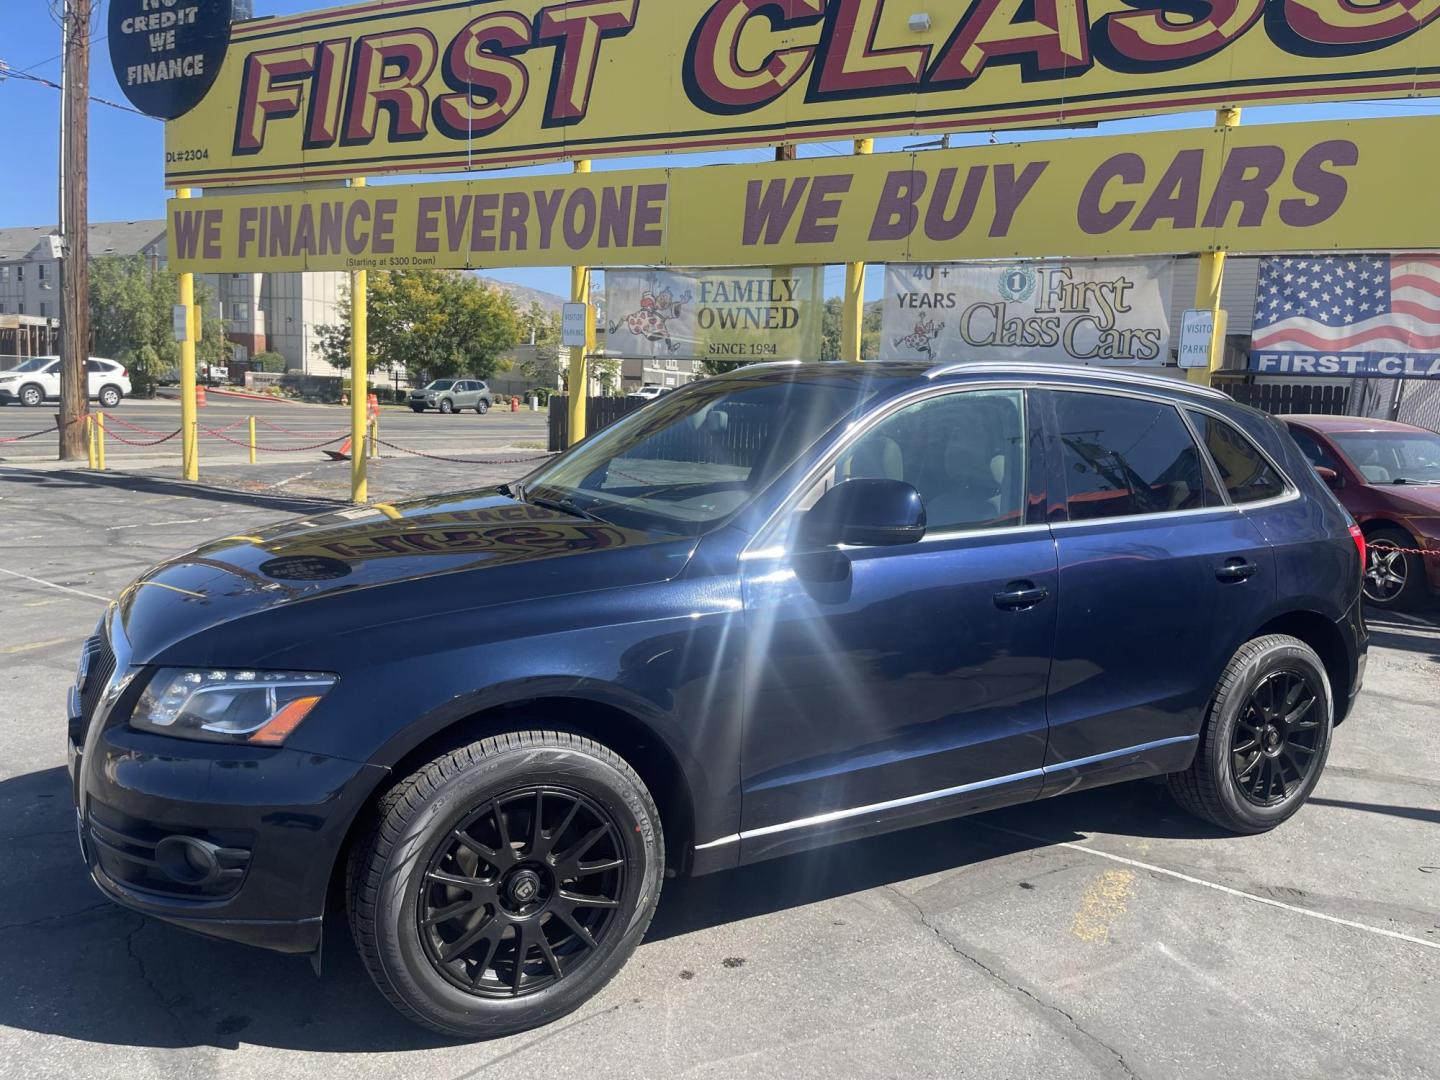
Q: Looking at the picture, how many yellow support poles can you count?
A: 5